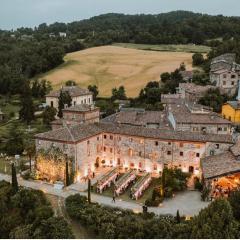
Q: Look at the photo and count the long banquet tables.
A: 3